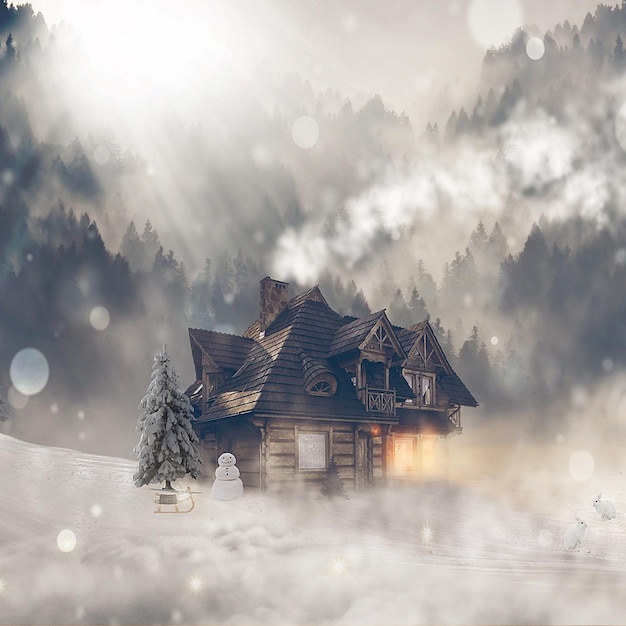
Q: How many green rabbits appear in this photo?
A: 0